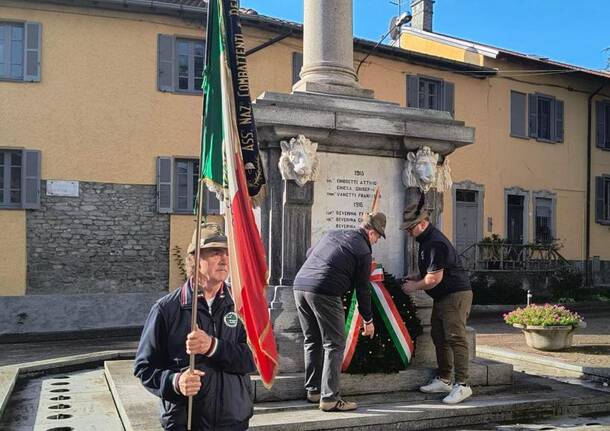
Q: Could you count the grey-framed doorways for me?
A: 2